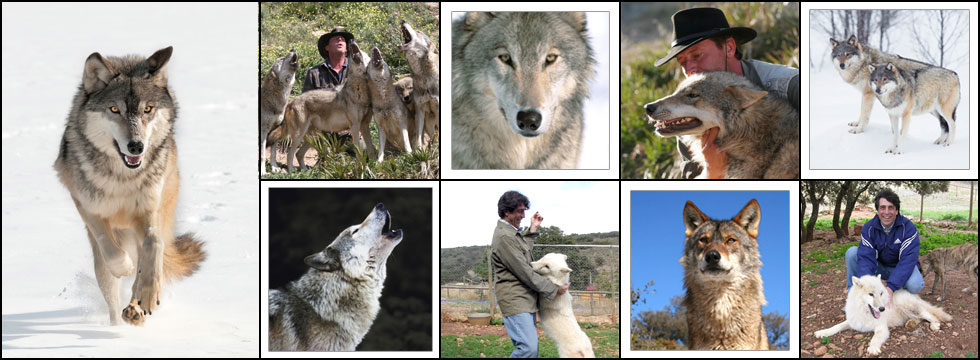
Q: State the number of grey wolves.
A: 12